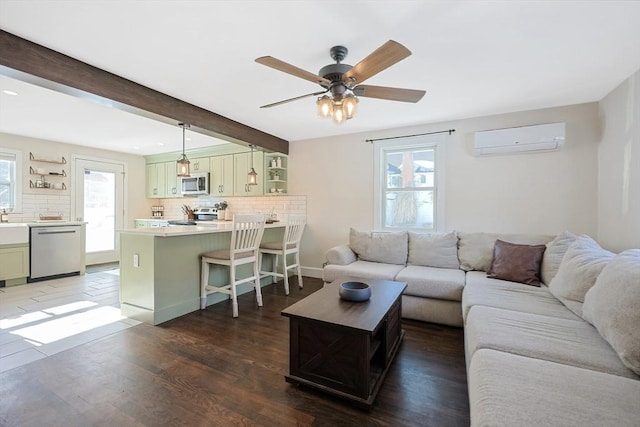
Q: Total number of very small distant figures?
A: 0